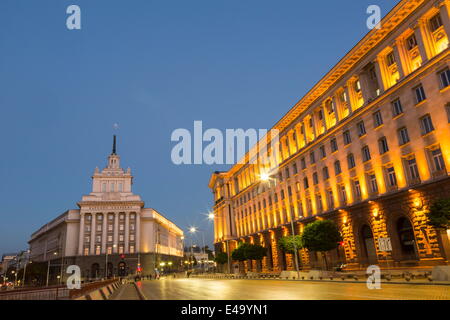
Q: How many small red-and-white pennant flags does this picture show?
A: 0